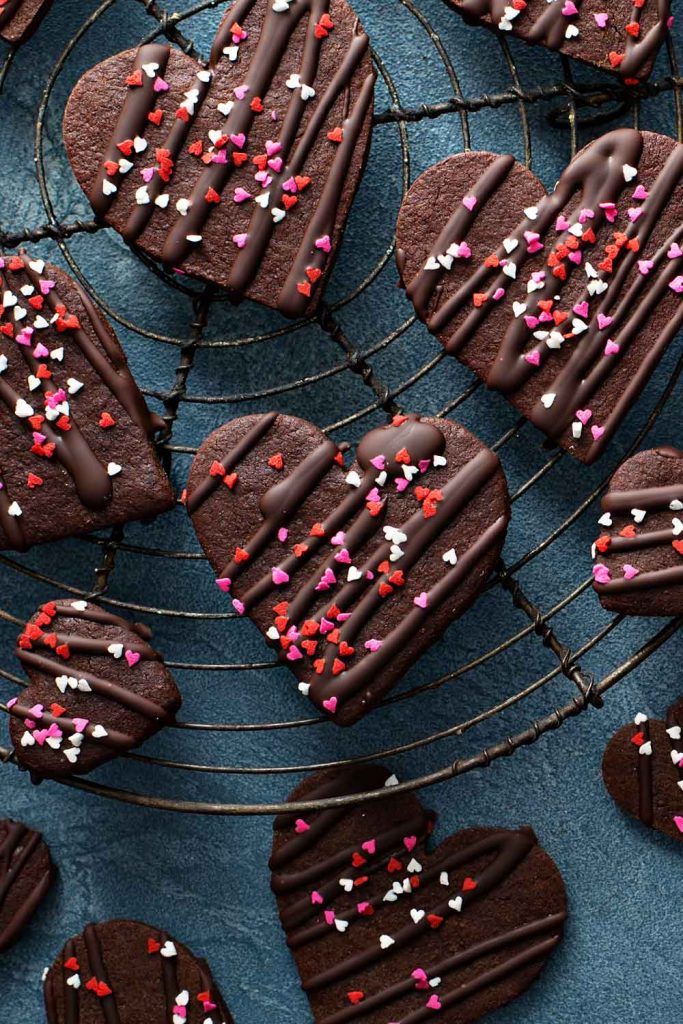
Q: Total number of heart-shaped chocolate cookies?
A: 12